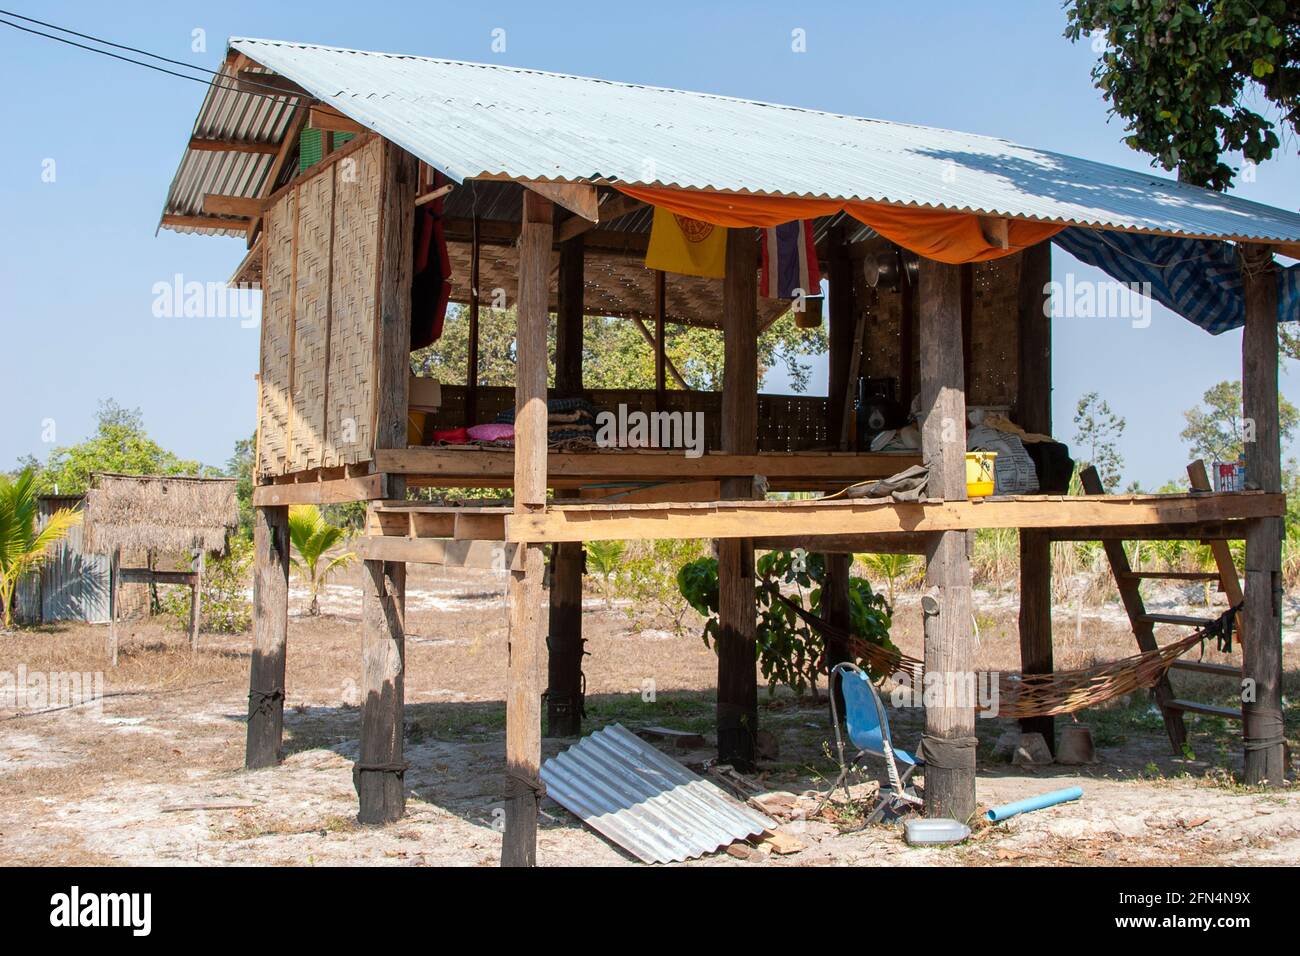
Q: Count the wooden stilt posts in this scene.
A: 9